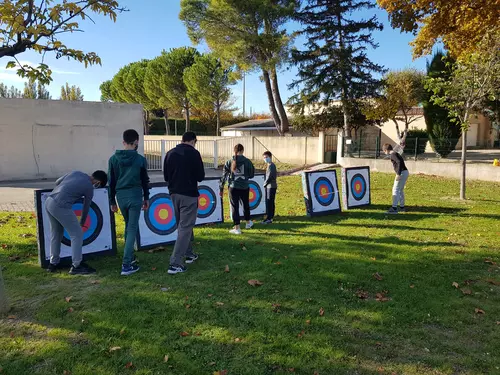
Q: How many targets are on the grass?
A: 6